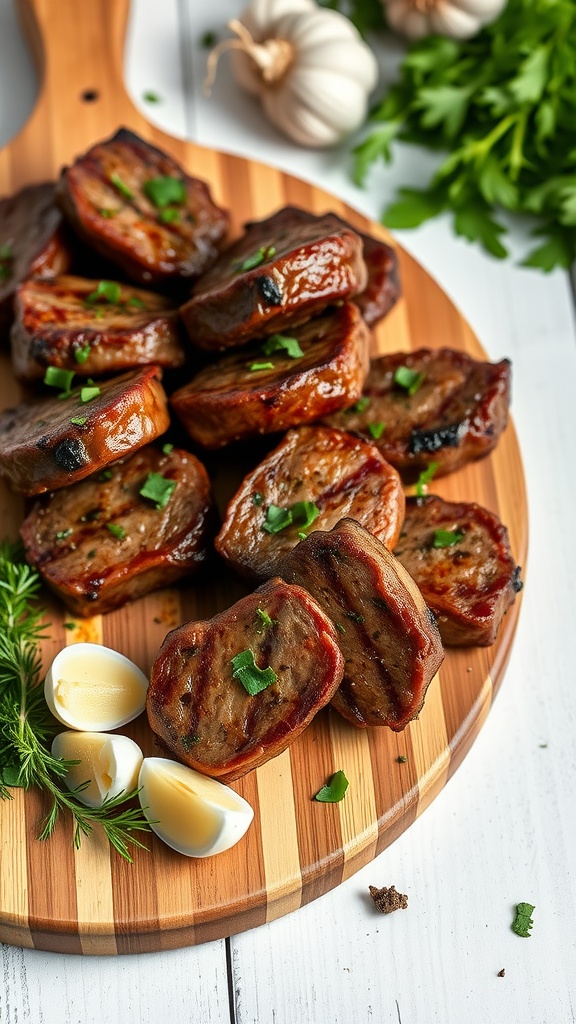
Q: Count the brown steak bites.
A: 13